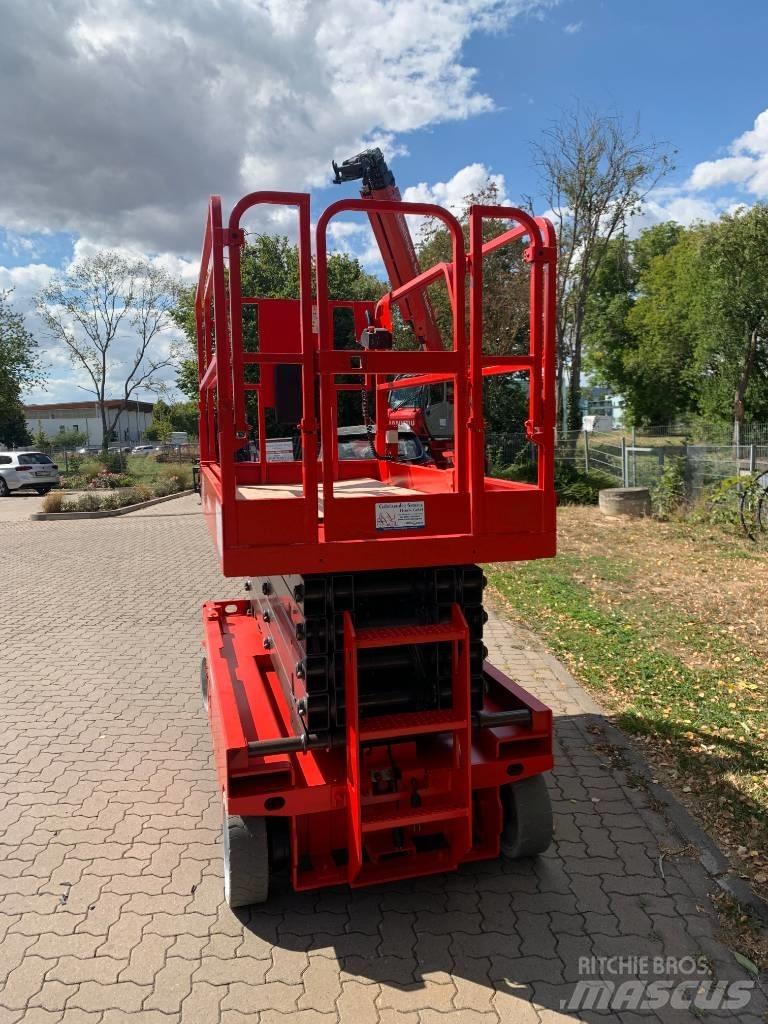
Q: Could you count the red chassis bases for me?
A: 1